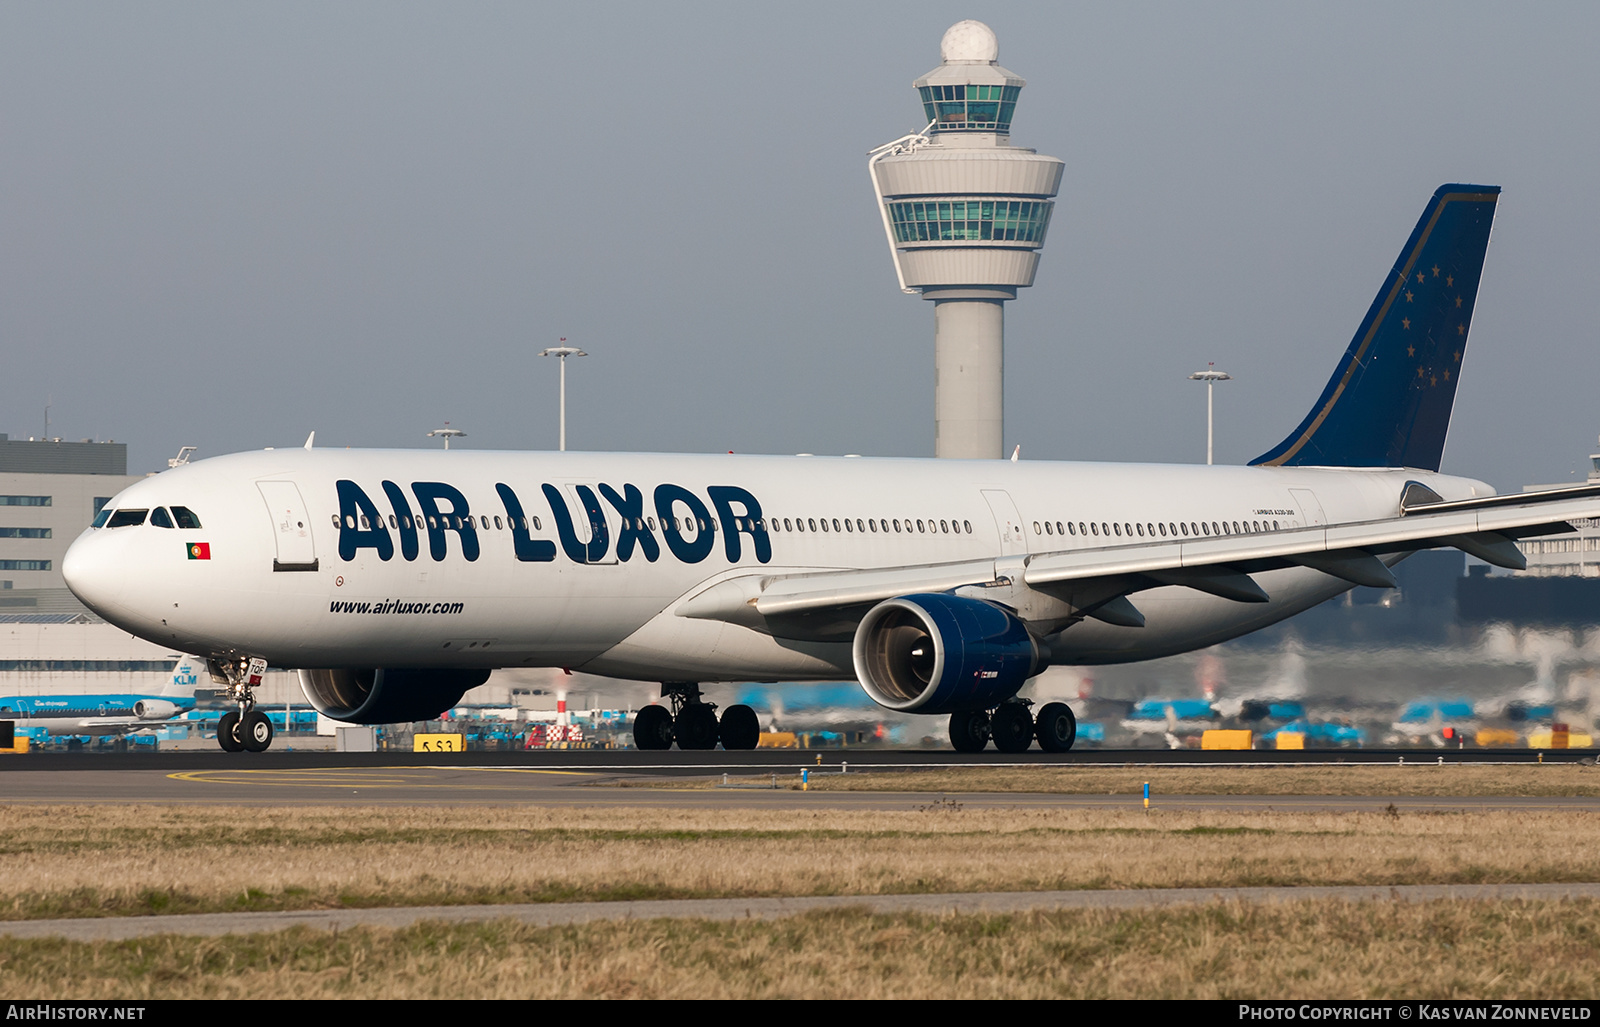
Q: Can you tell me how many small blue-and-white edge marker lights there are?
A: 2